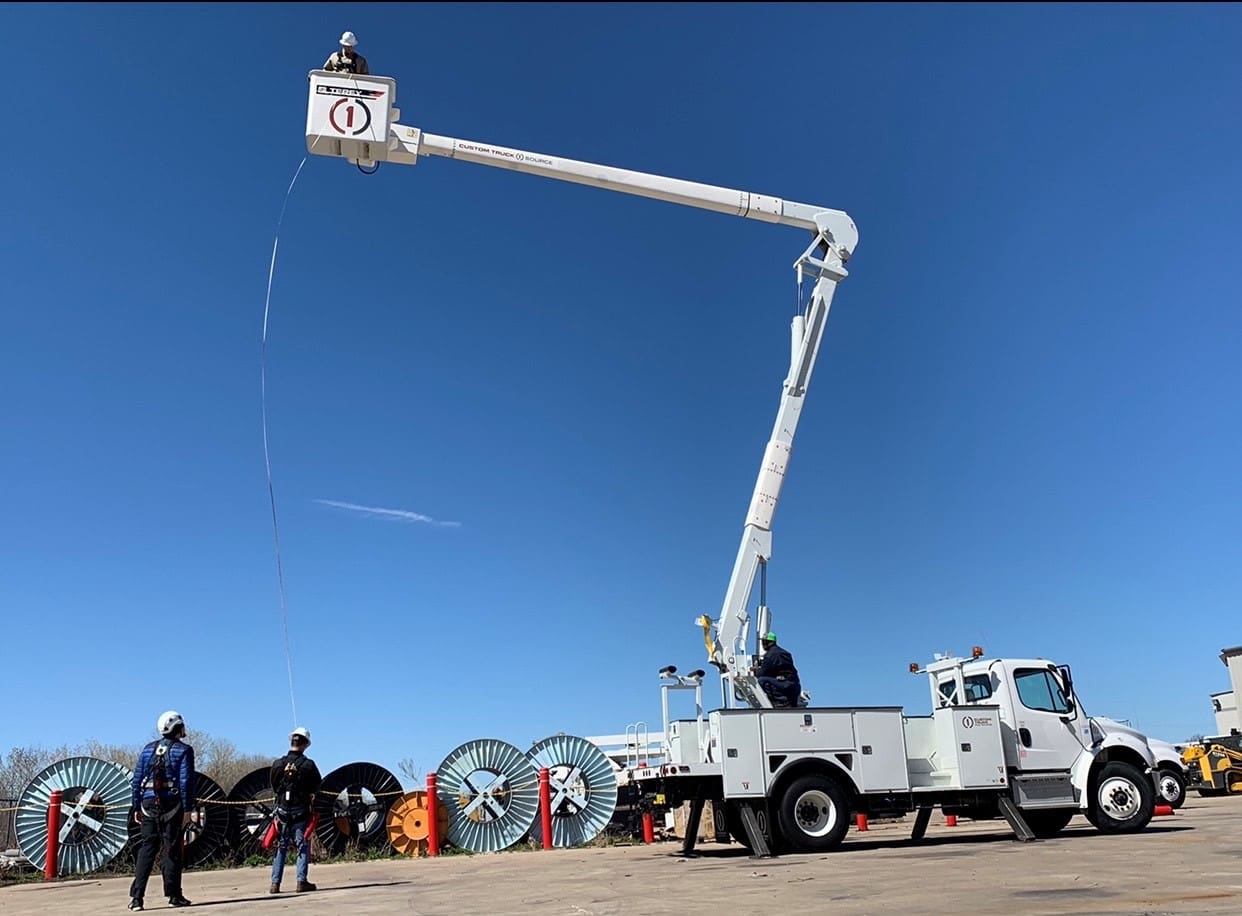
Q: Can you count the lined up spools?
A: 7